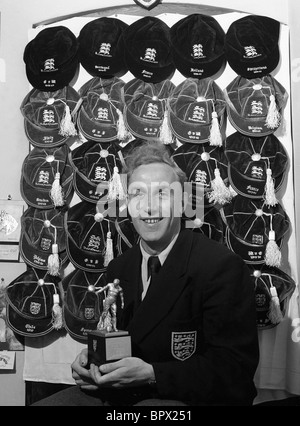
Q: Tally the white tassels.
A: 14